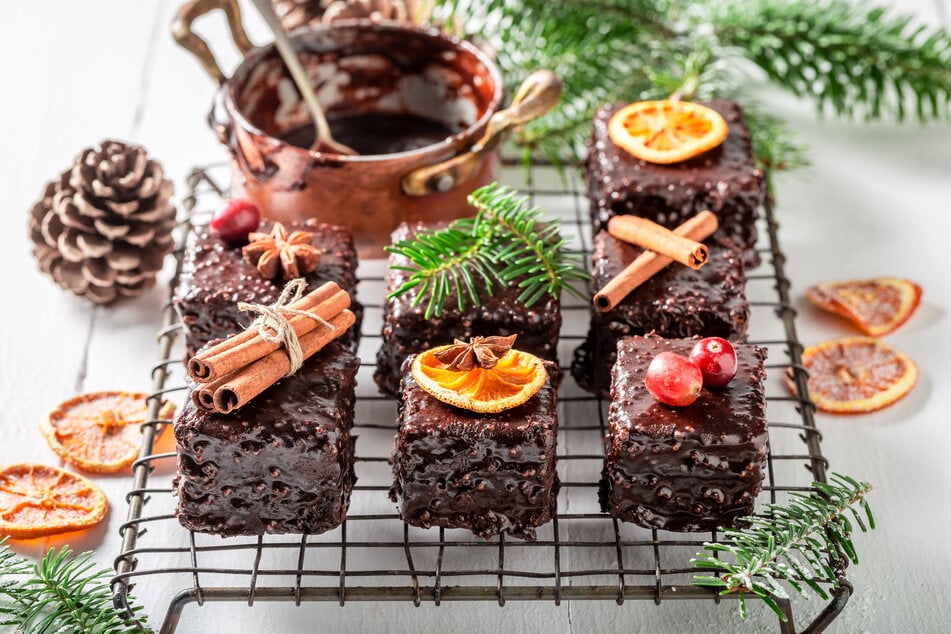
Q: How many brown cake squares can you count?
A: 7